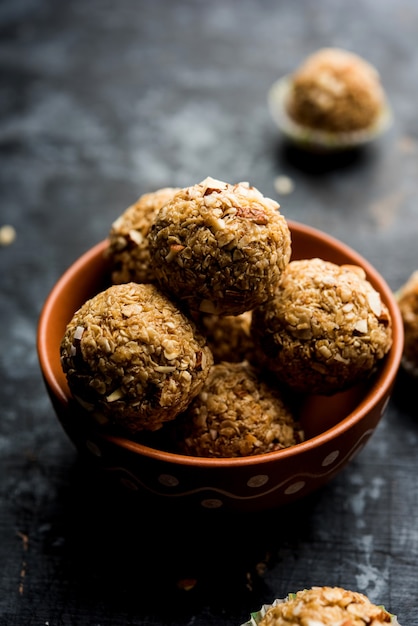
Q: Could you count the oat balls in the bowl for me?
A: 6